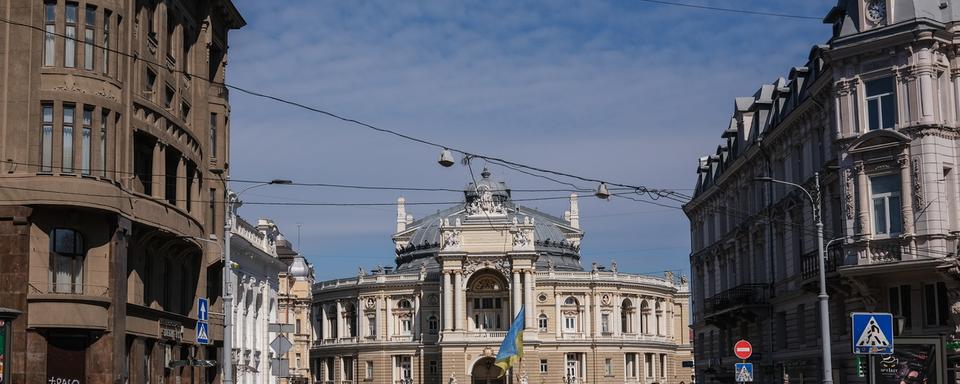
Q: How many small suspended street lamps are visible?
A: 2